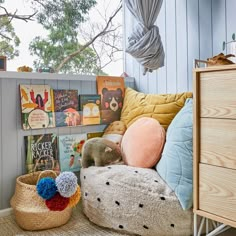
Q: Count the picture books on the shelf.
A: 7